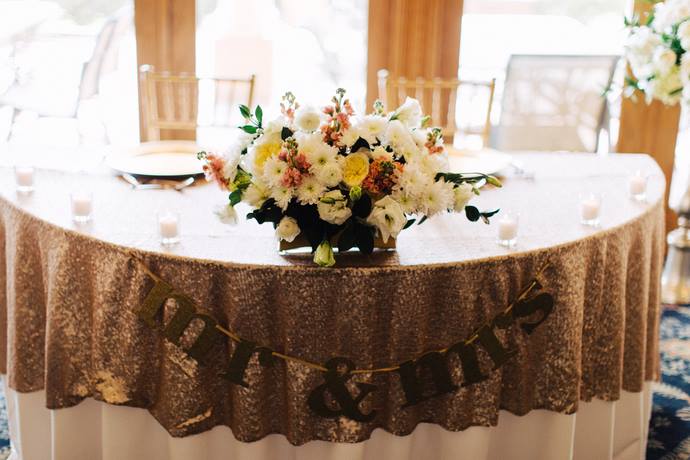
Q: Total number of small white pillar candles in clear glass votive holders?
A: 6